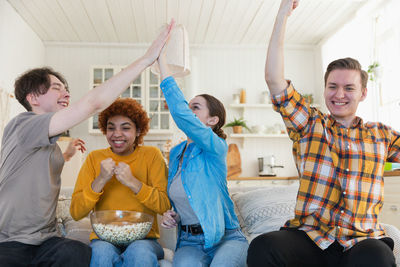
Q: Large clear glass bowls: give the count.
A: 1